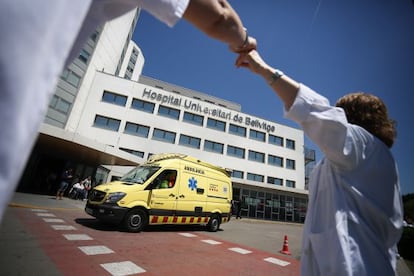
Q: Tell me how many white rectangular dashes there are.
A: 11